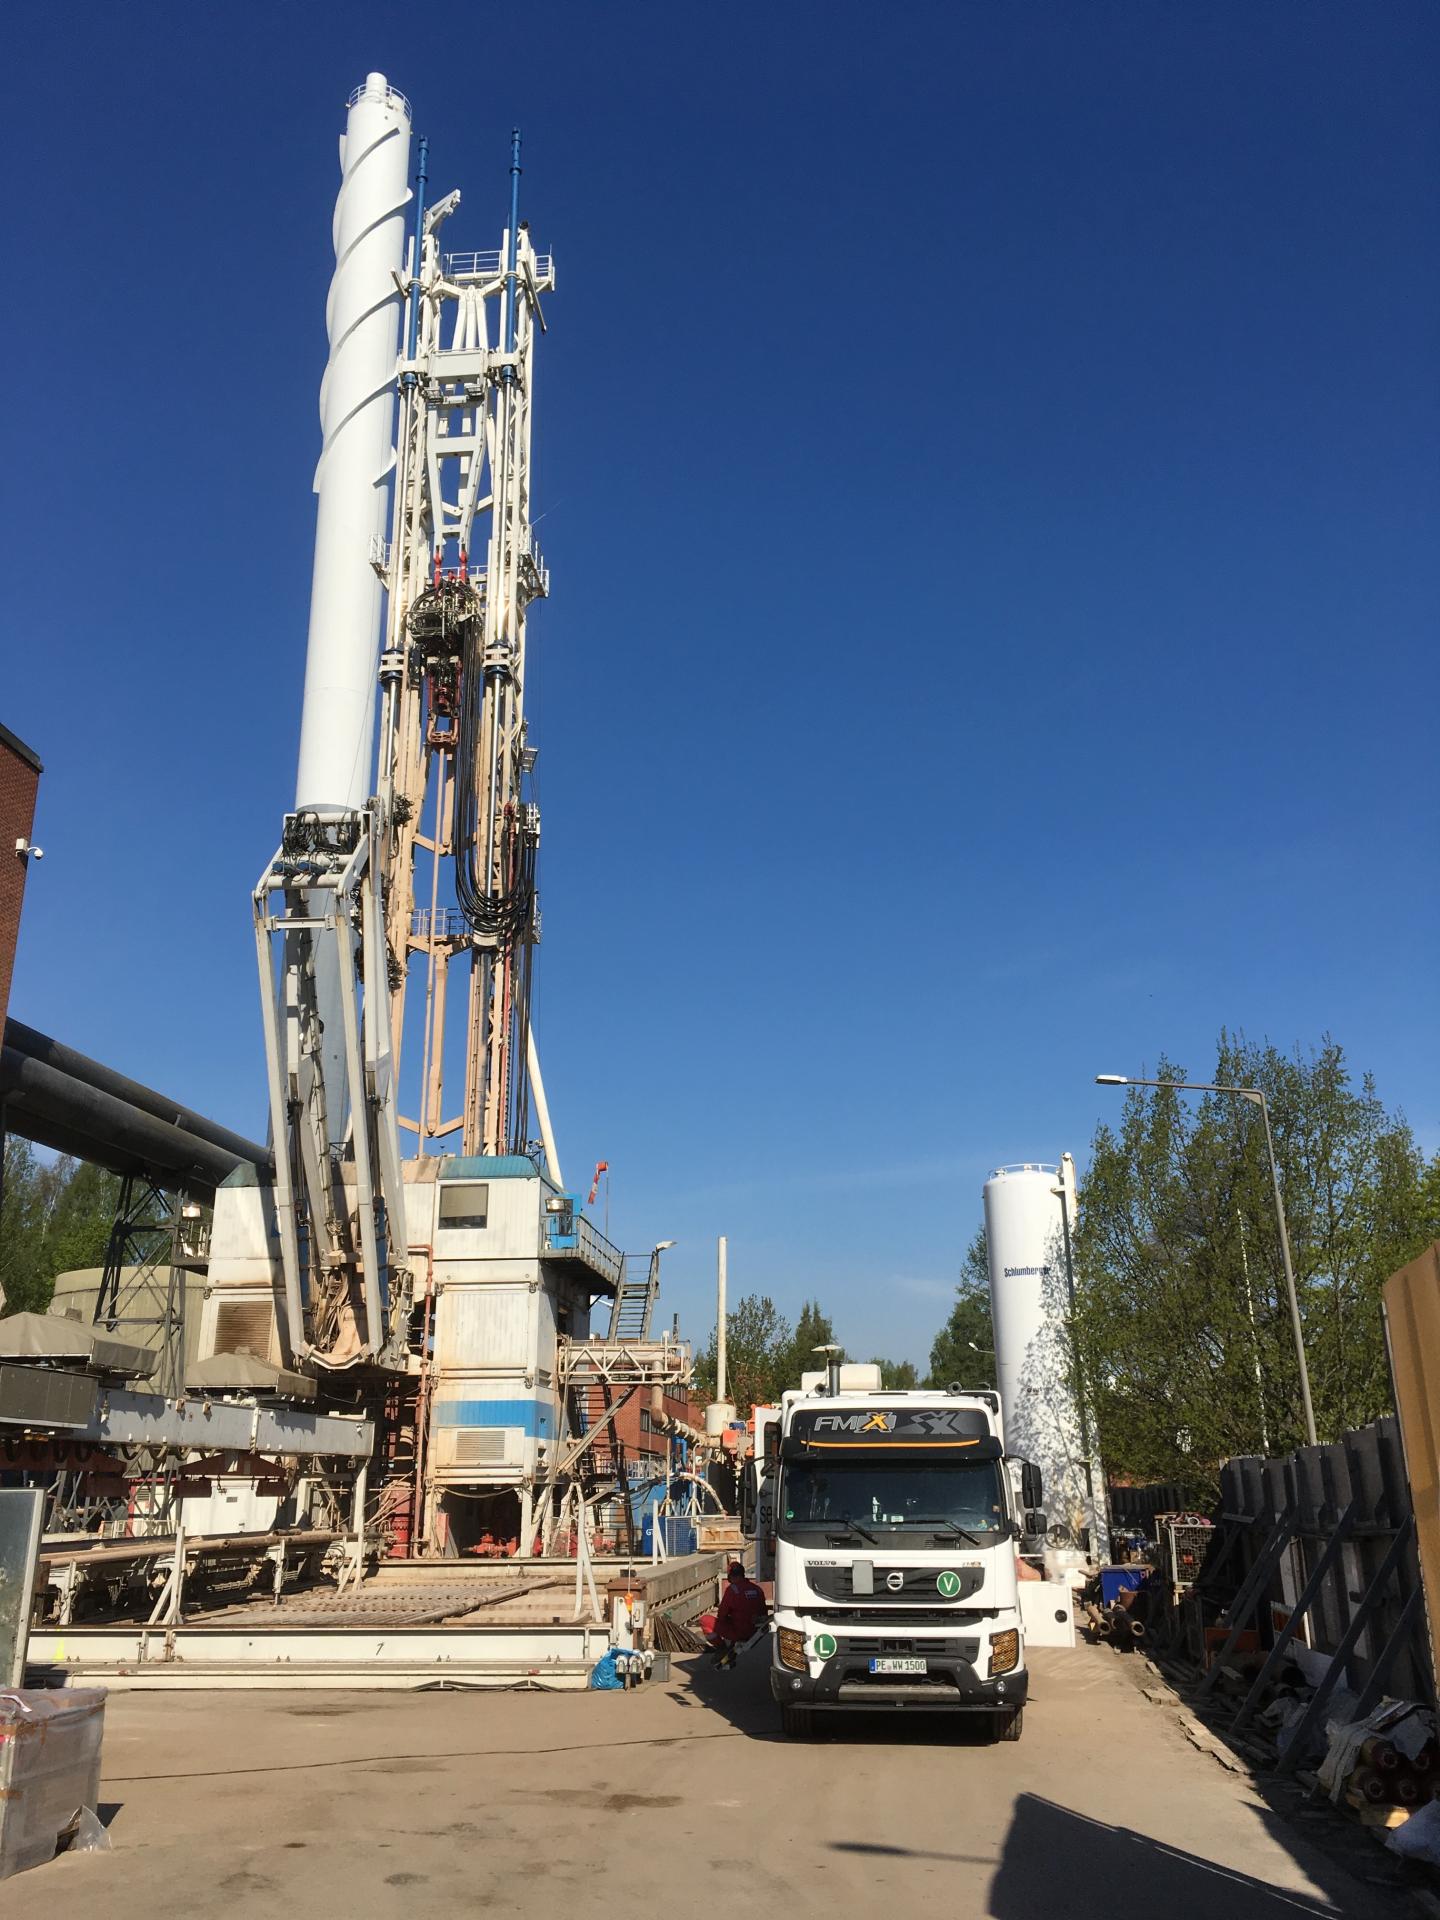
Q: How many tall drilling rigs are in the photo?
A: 1